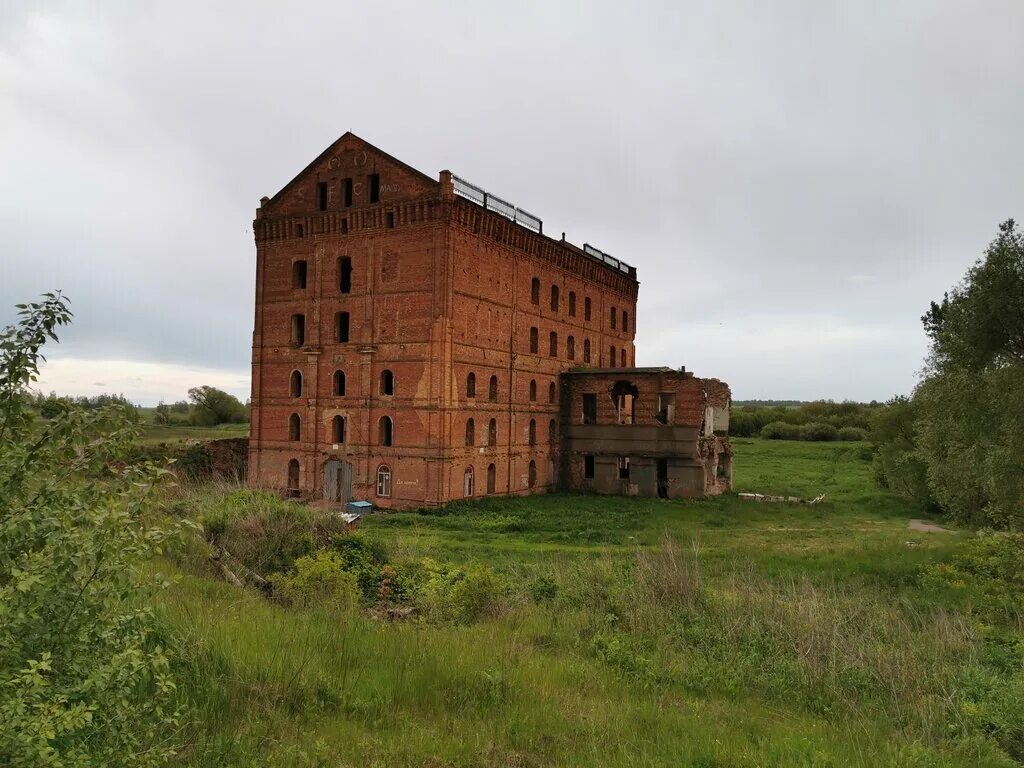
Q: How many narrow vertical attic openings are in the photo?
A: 3